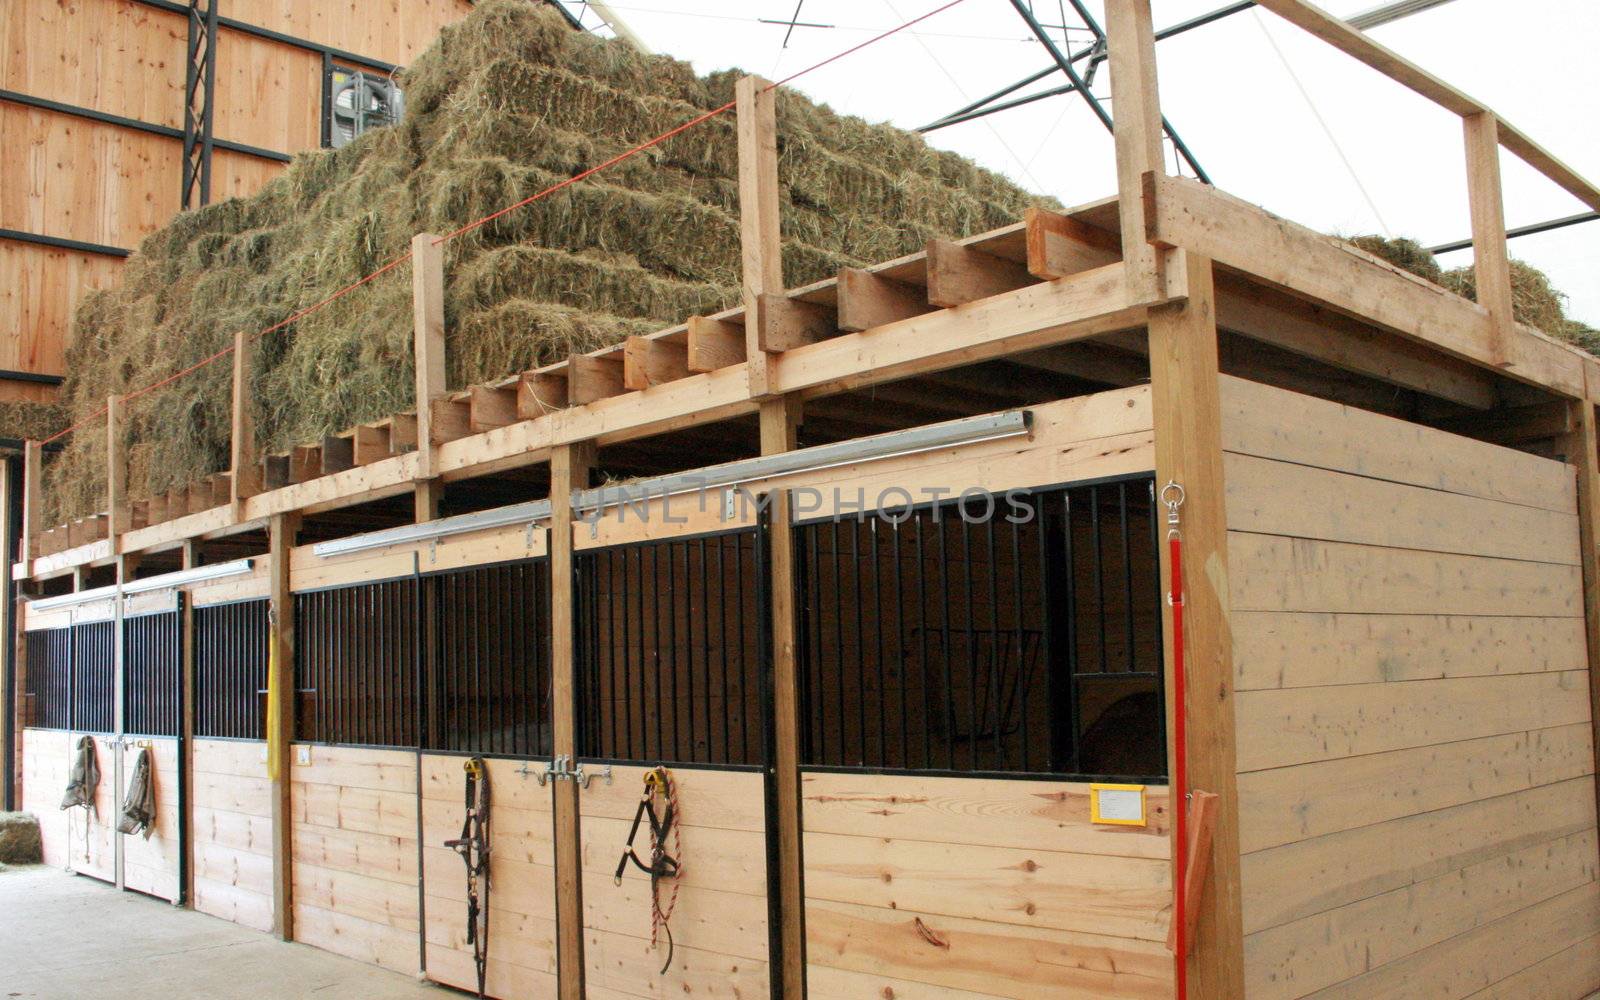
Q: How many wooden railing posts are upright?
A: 7